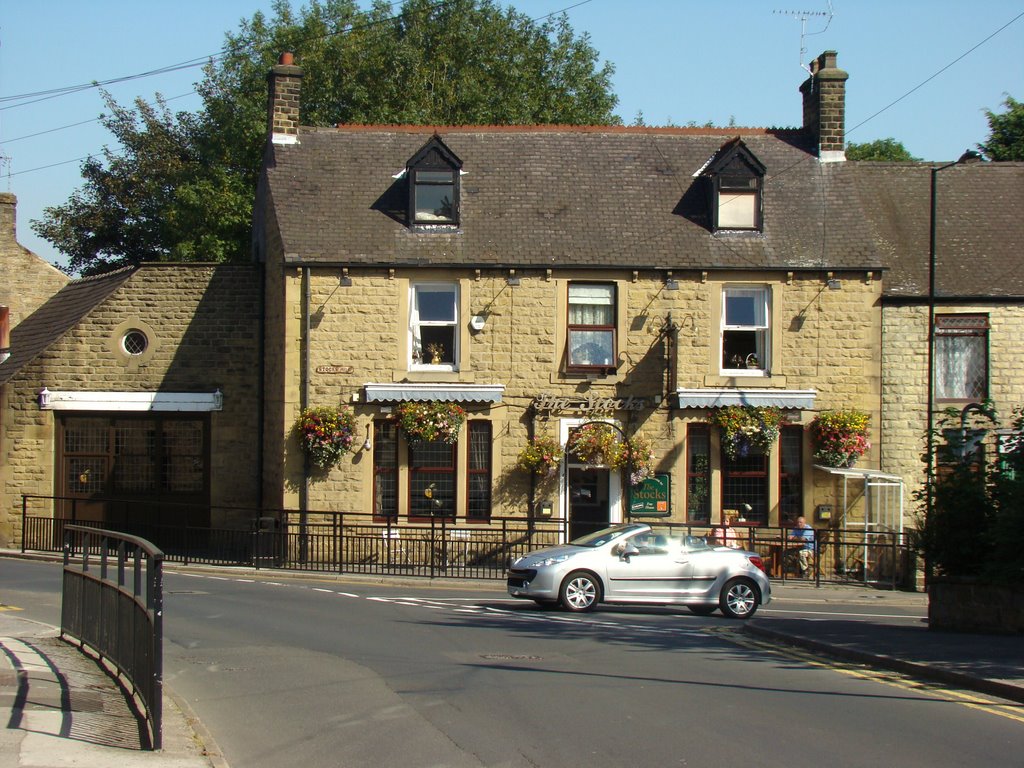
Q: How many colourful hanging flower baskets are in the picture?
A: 7